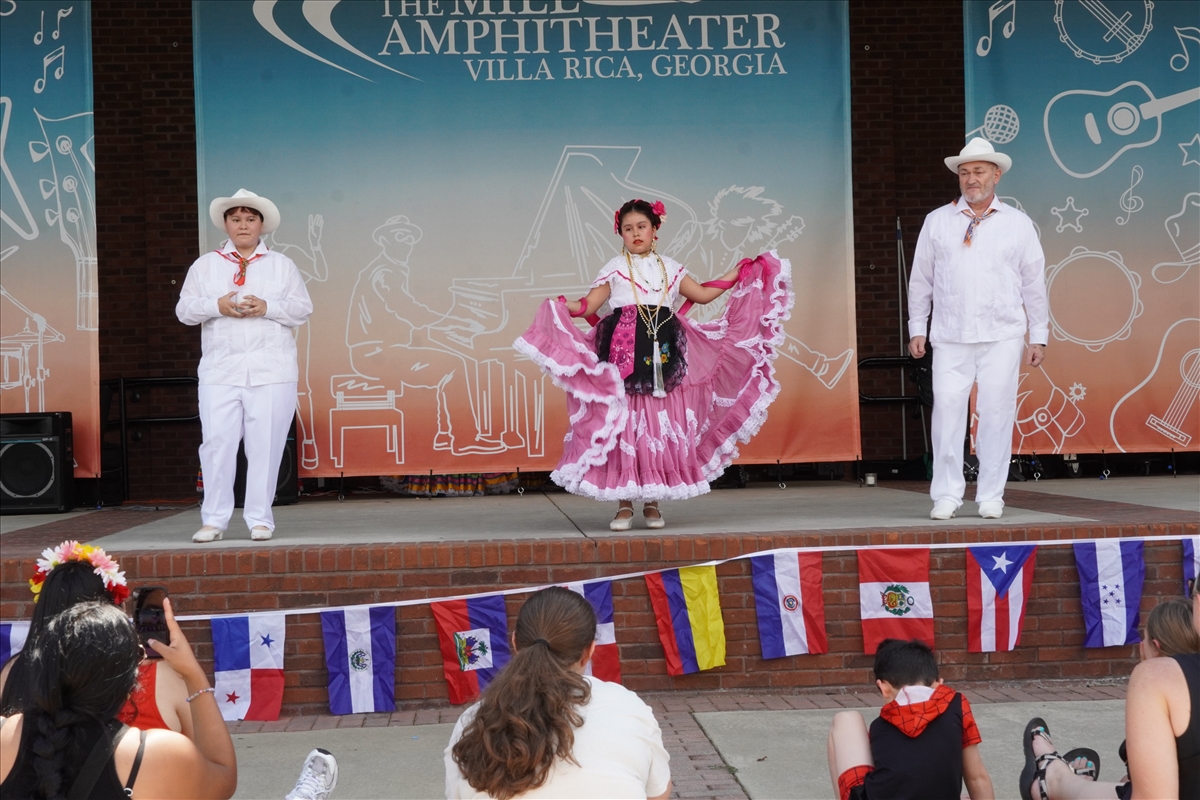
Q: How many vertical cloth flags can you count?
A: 11